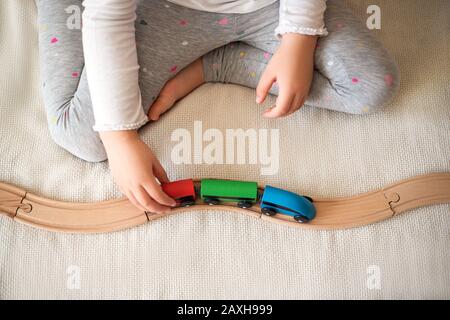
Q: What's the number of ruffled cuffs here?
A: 2